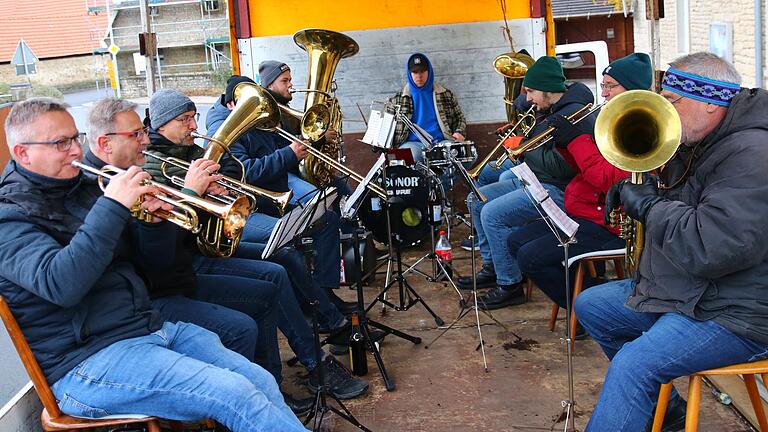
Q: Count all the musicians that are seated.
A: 10